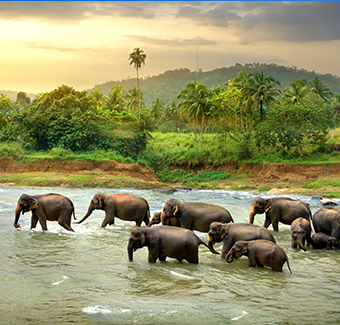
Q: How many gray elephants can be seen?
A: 11